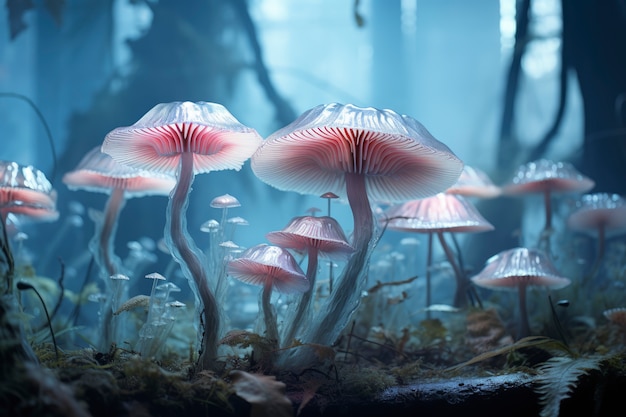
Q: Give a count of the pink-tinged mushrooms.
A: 11